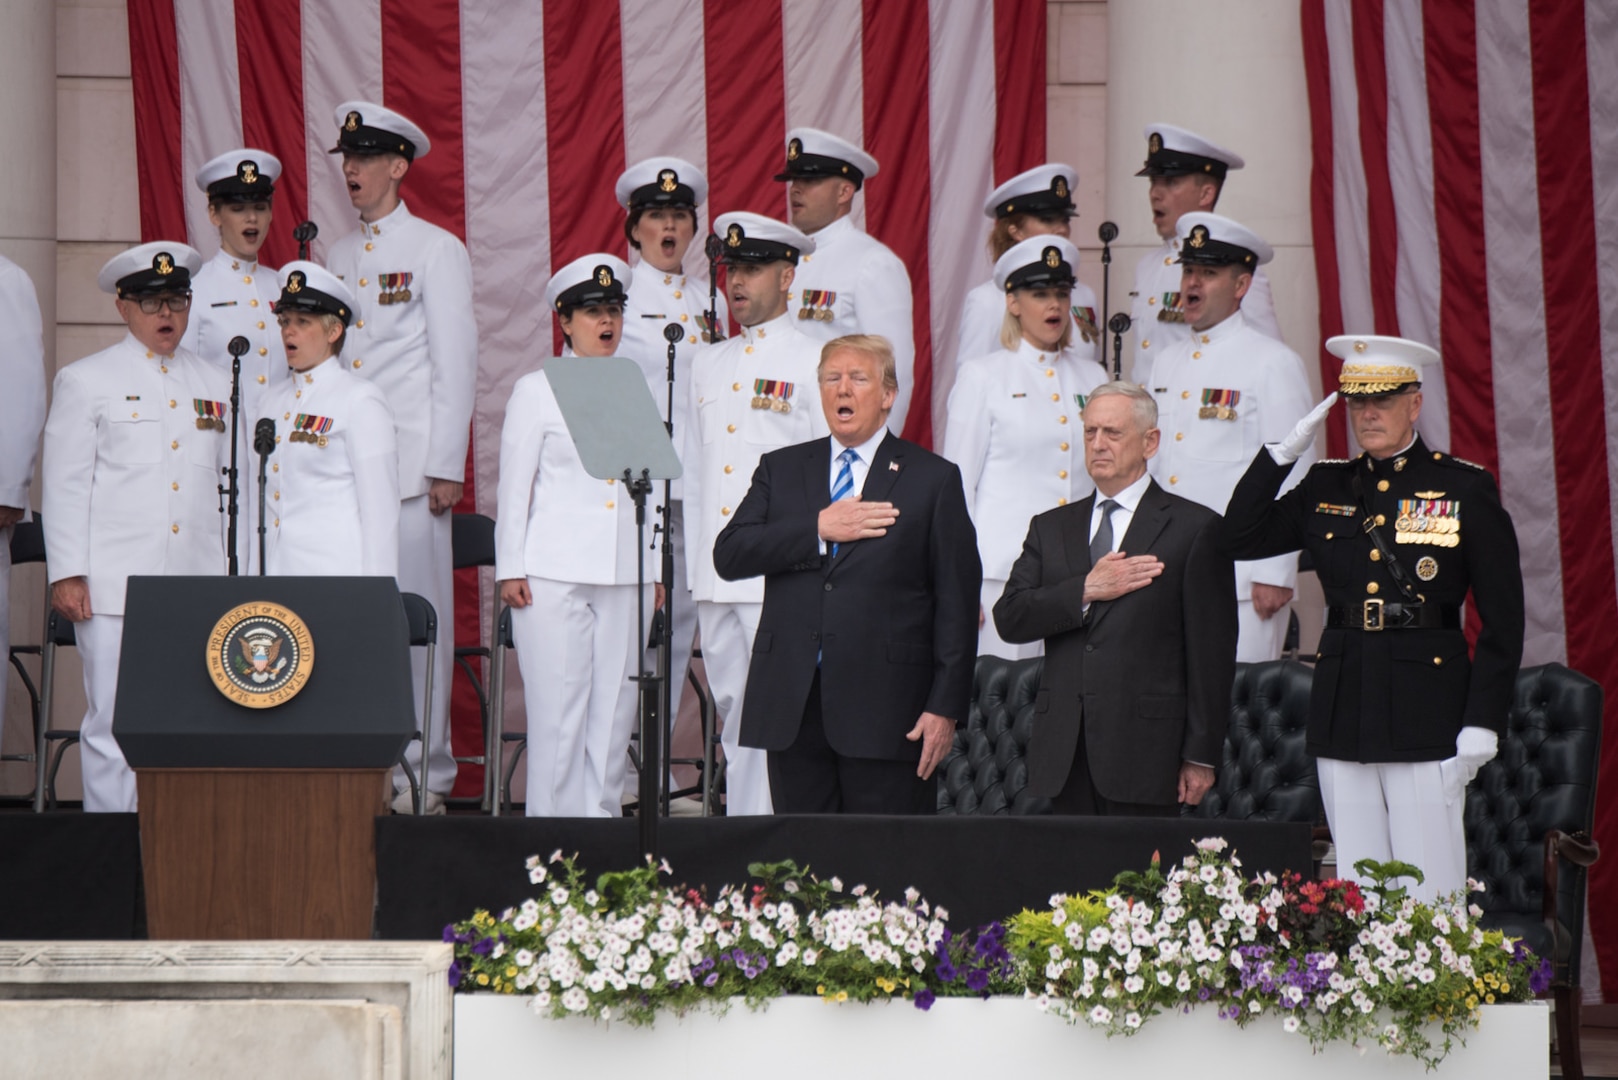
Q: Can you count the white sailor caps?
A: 12